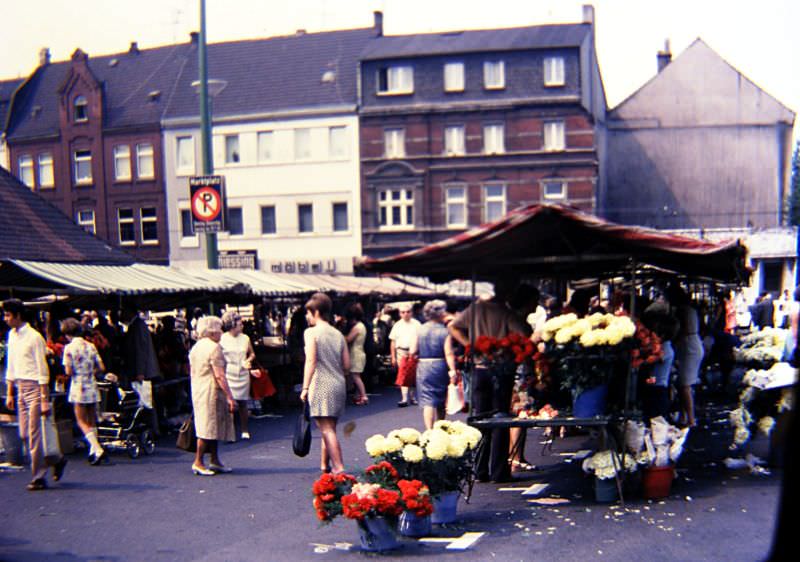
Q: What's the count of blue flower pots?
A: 5